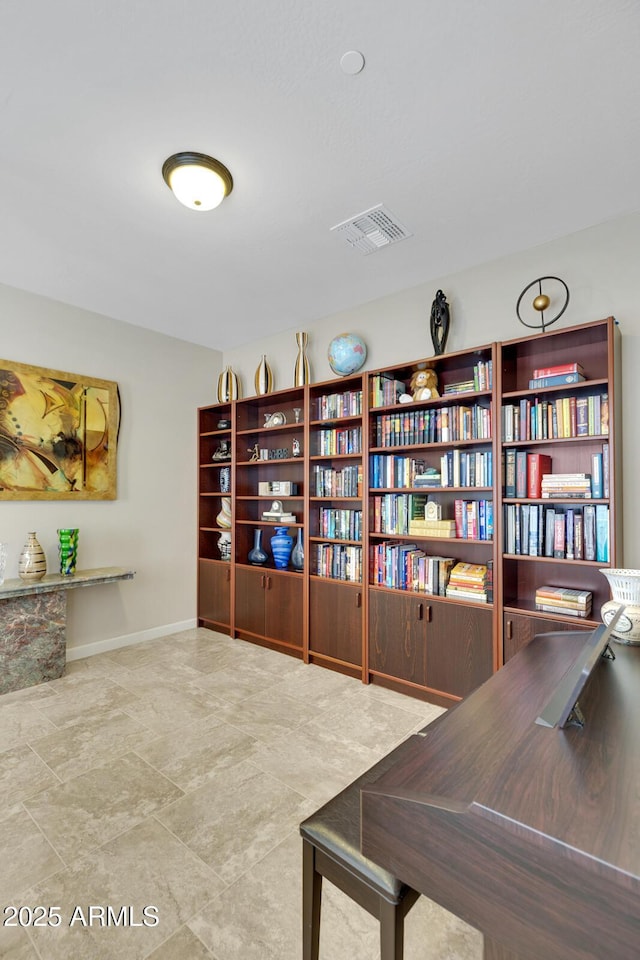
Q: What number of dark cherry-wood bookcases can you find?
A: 5